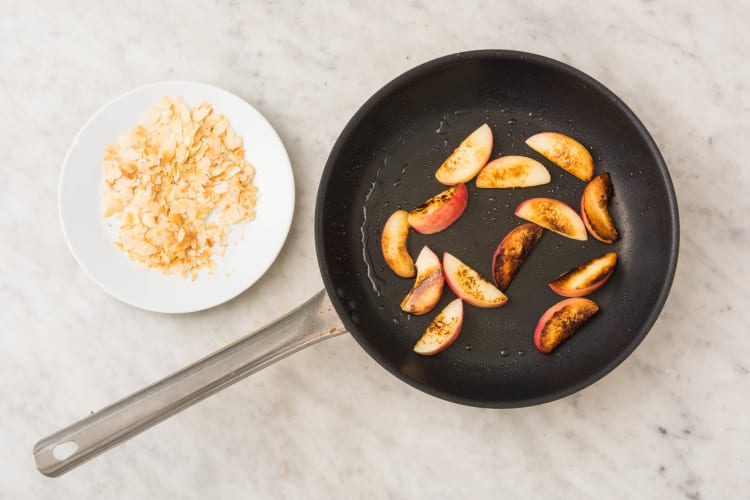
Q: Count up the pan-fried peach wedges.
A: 13